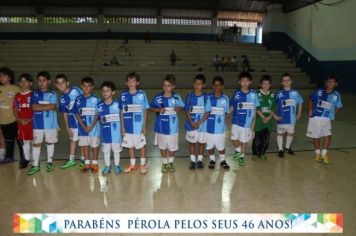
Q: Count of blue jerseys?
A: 11